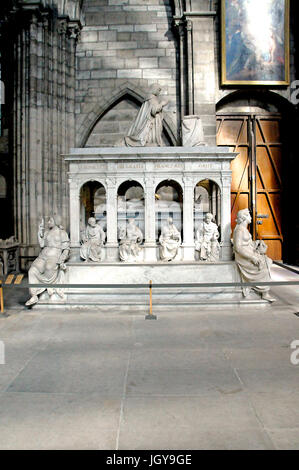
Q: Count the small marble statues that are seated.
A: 4